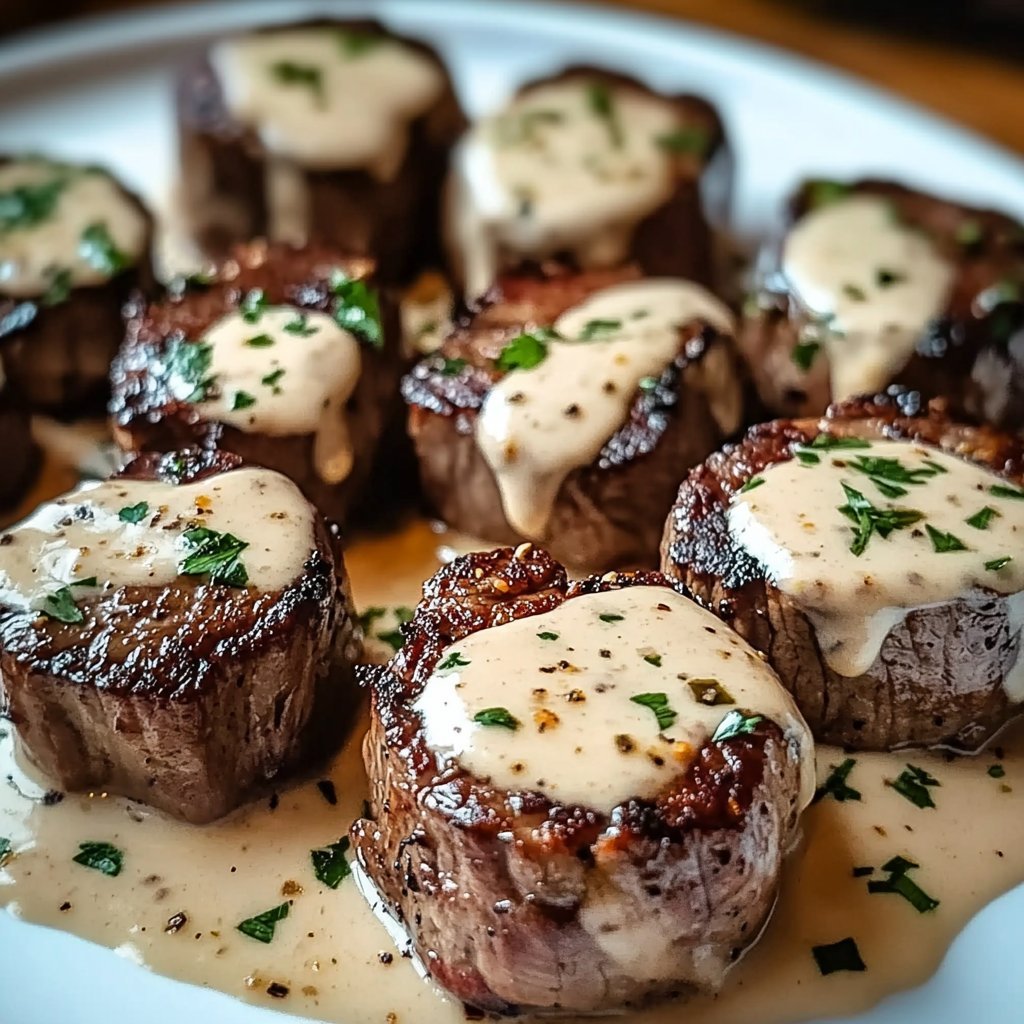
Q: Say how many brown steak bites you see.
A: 9